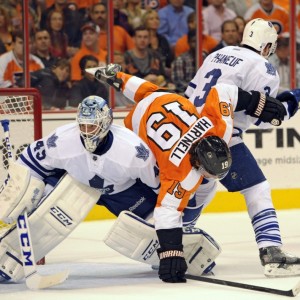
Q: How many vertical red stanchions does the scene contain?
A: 4